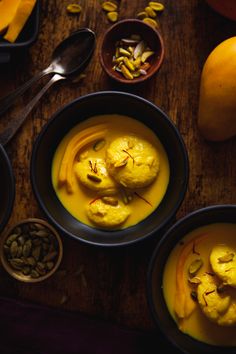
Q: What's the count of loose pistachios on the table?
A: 7